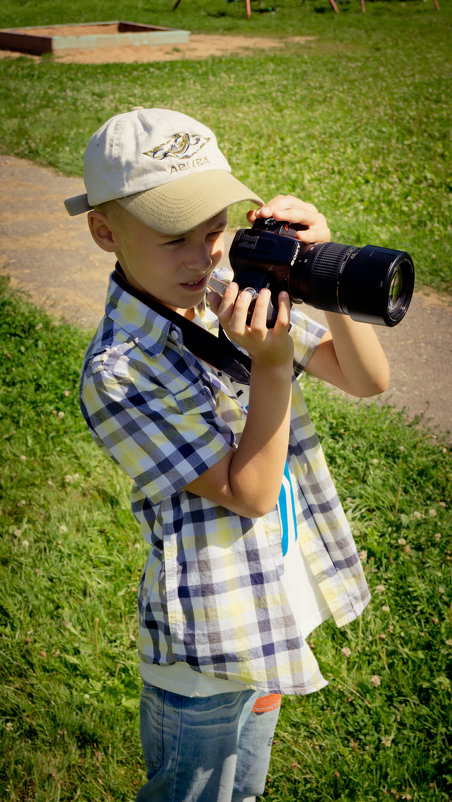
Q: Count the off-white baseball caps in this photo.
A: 1